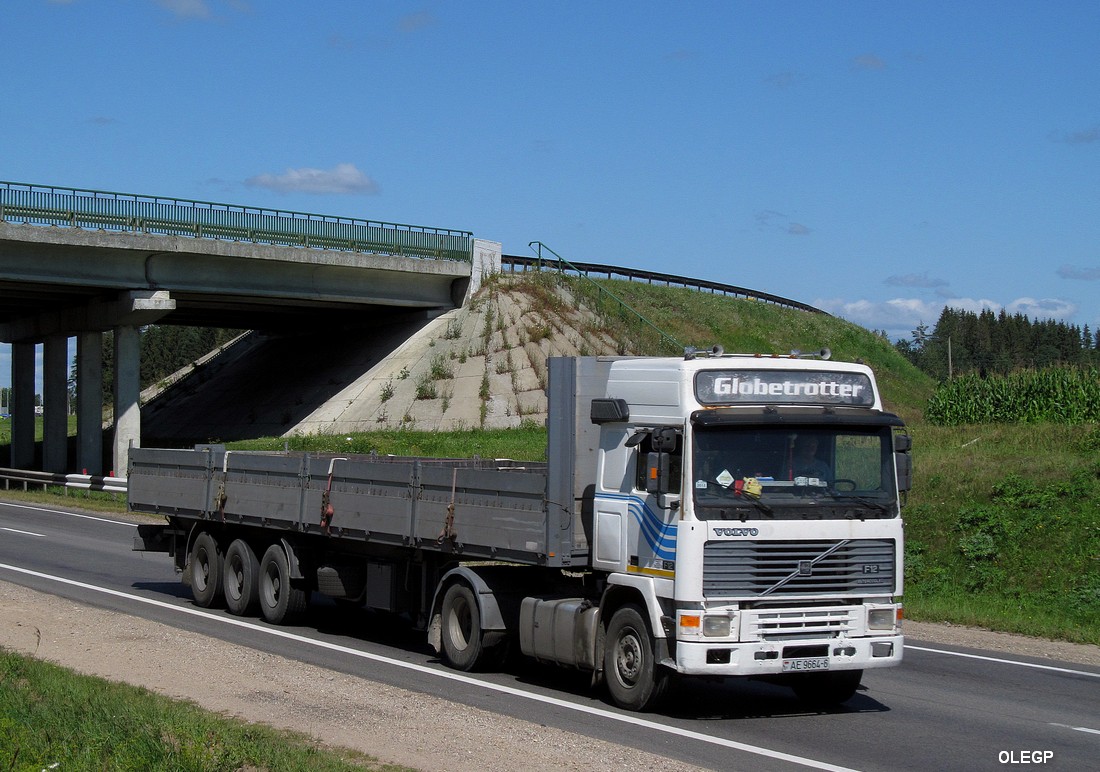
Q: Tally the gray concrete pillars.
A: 4